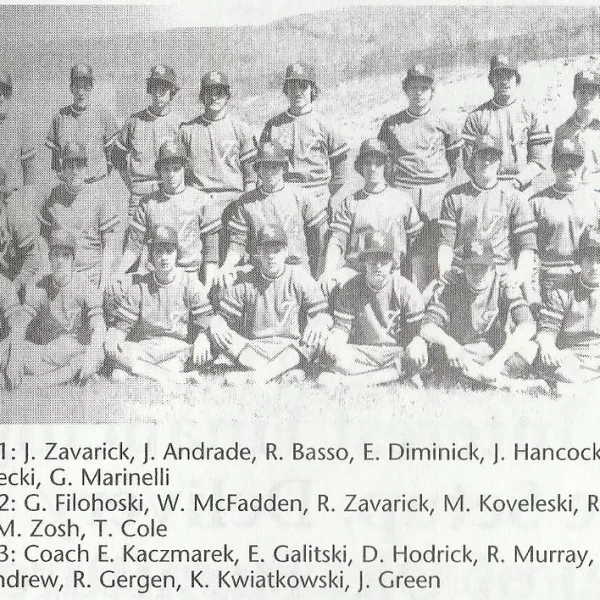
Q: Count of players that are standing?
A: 8